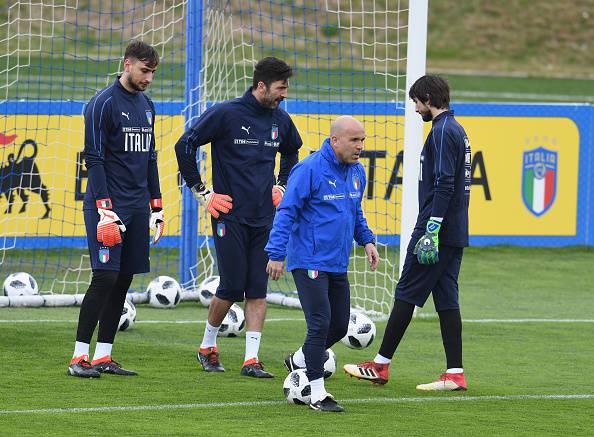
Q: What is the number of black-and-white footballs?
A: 8